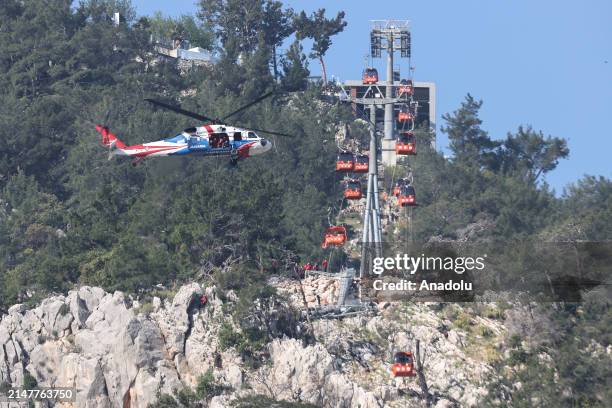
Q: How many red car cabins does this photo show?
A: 11